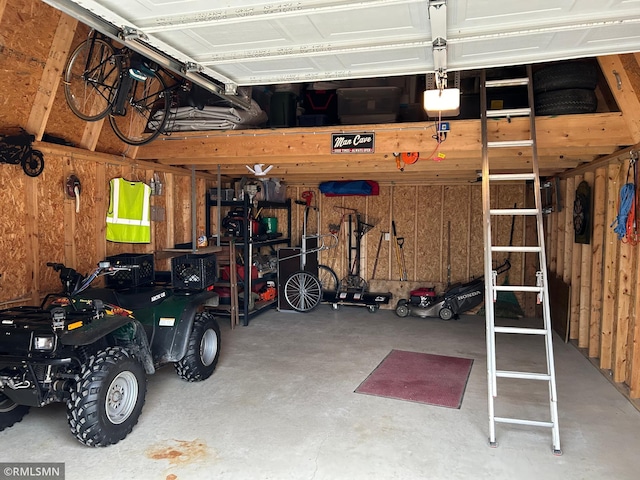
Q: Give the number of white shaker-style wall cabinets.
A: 0